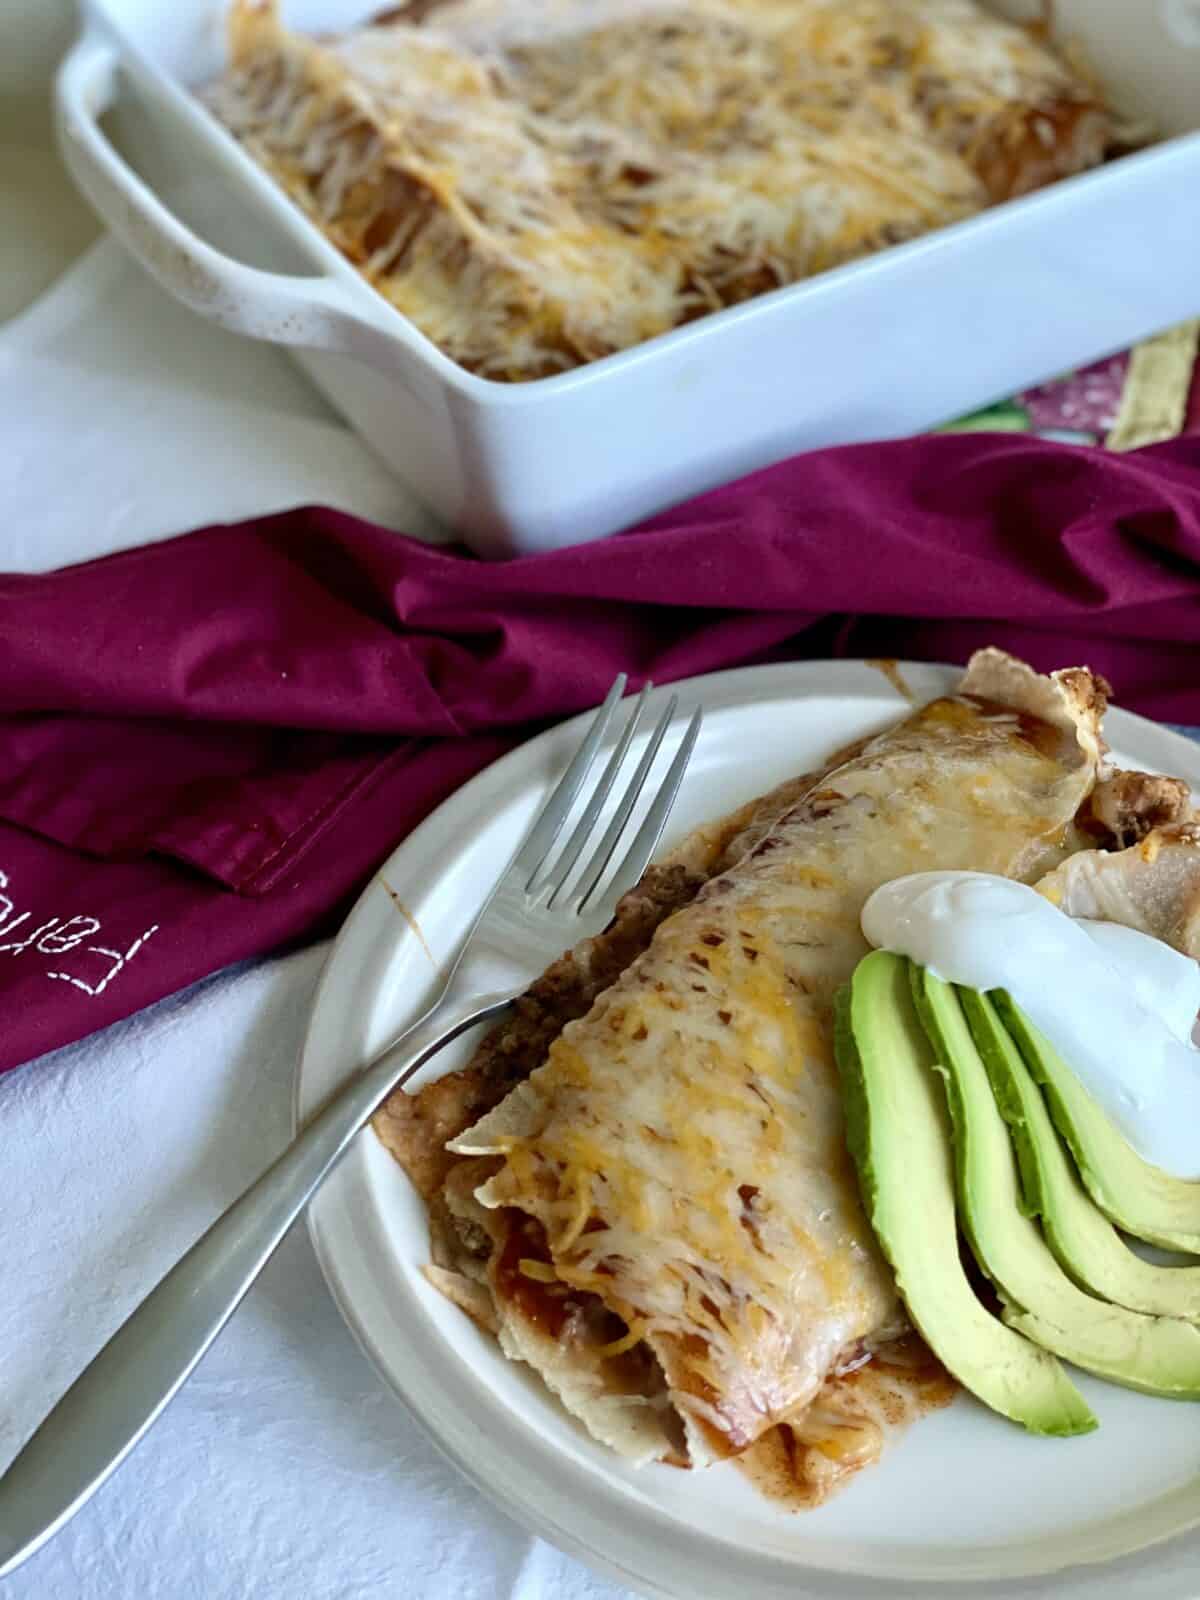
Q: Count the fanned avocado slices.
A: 4